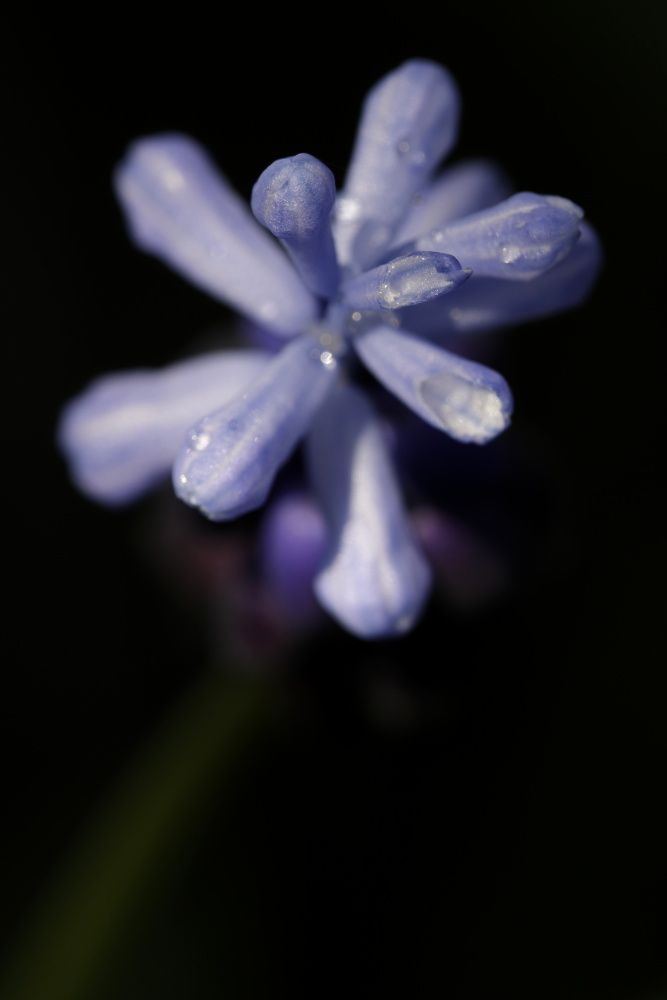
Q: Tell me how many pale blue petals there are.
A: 11